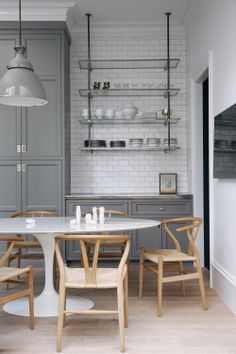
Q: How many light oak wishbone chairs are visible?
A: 5